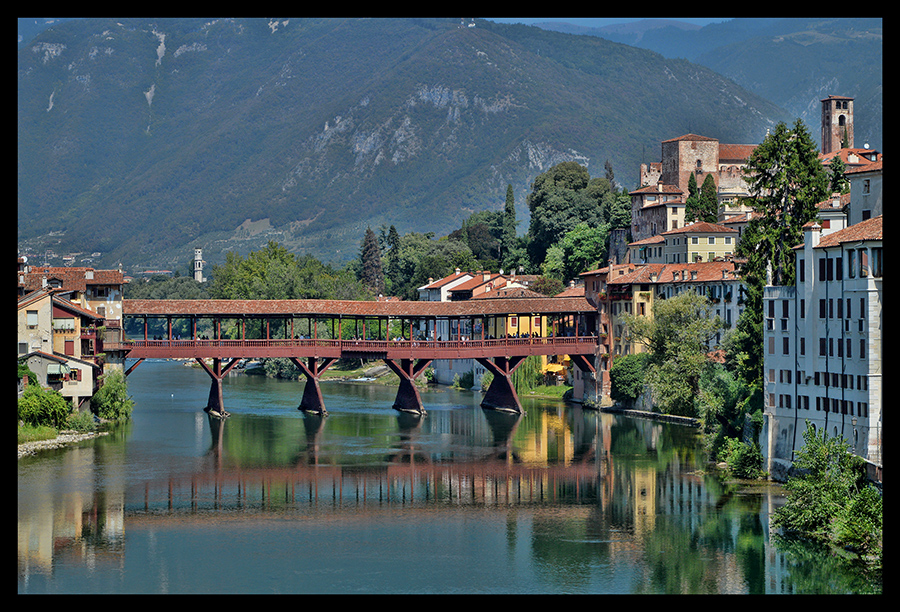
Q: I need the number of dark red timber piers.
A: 4